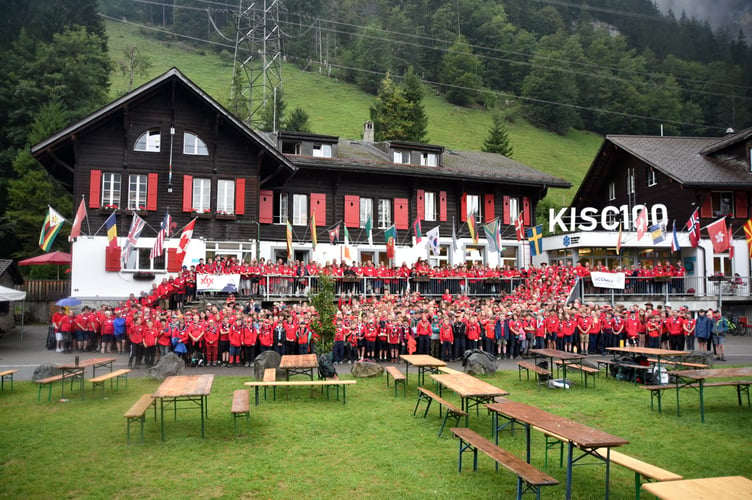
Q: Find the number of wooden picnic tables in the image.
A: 10